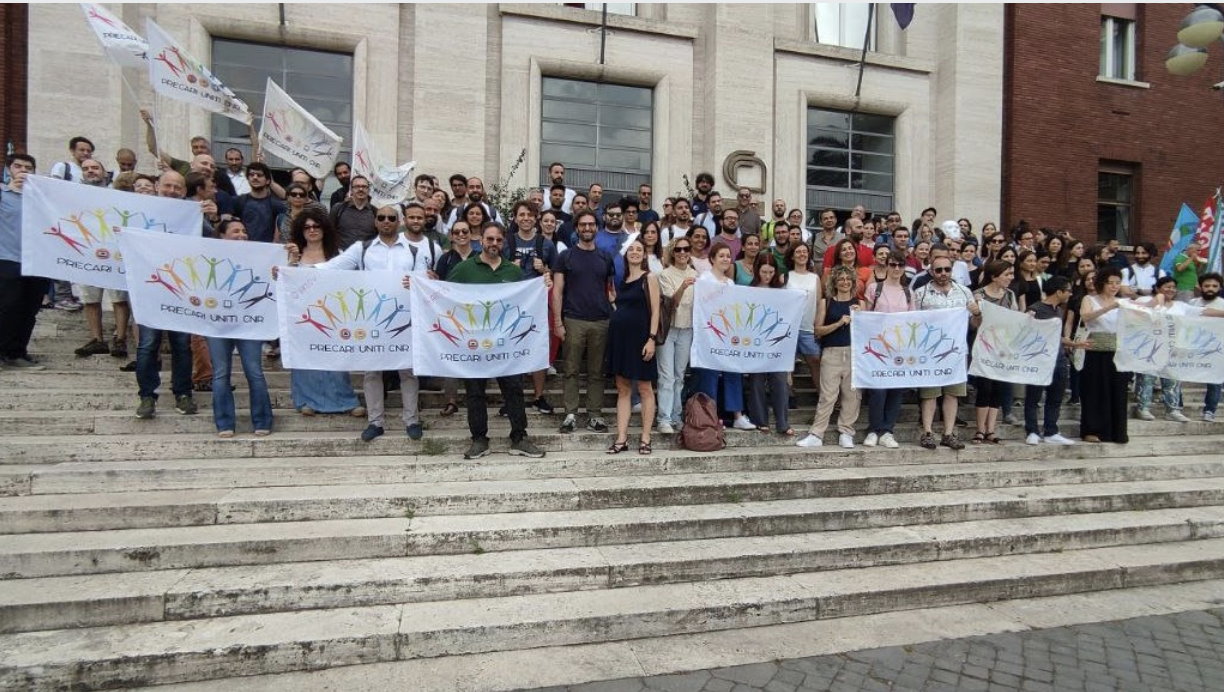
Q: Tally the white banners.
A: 13